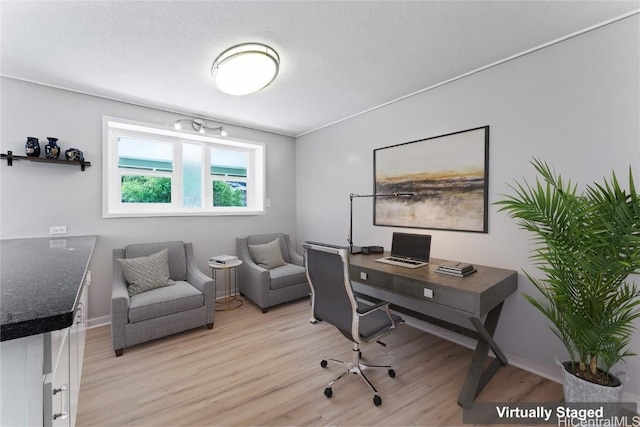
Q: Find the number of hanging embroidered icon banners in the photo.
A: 0